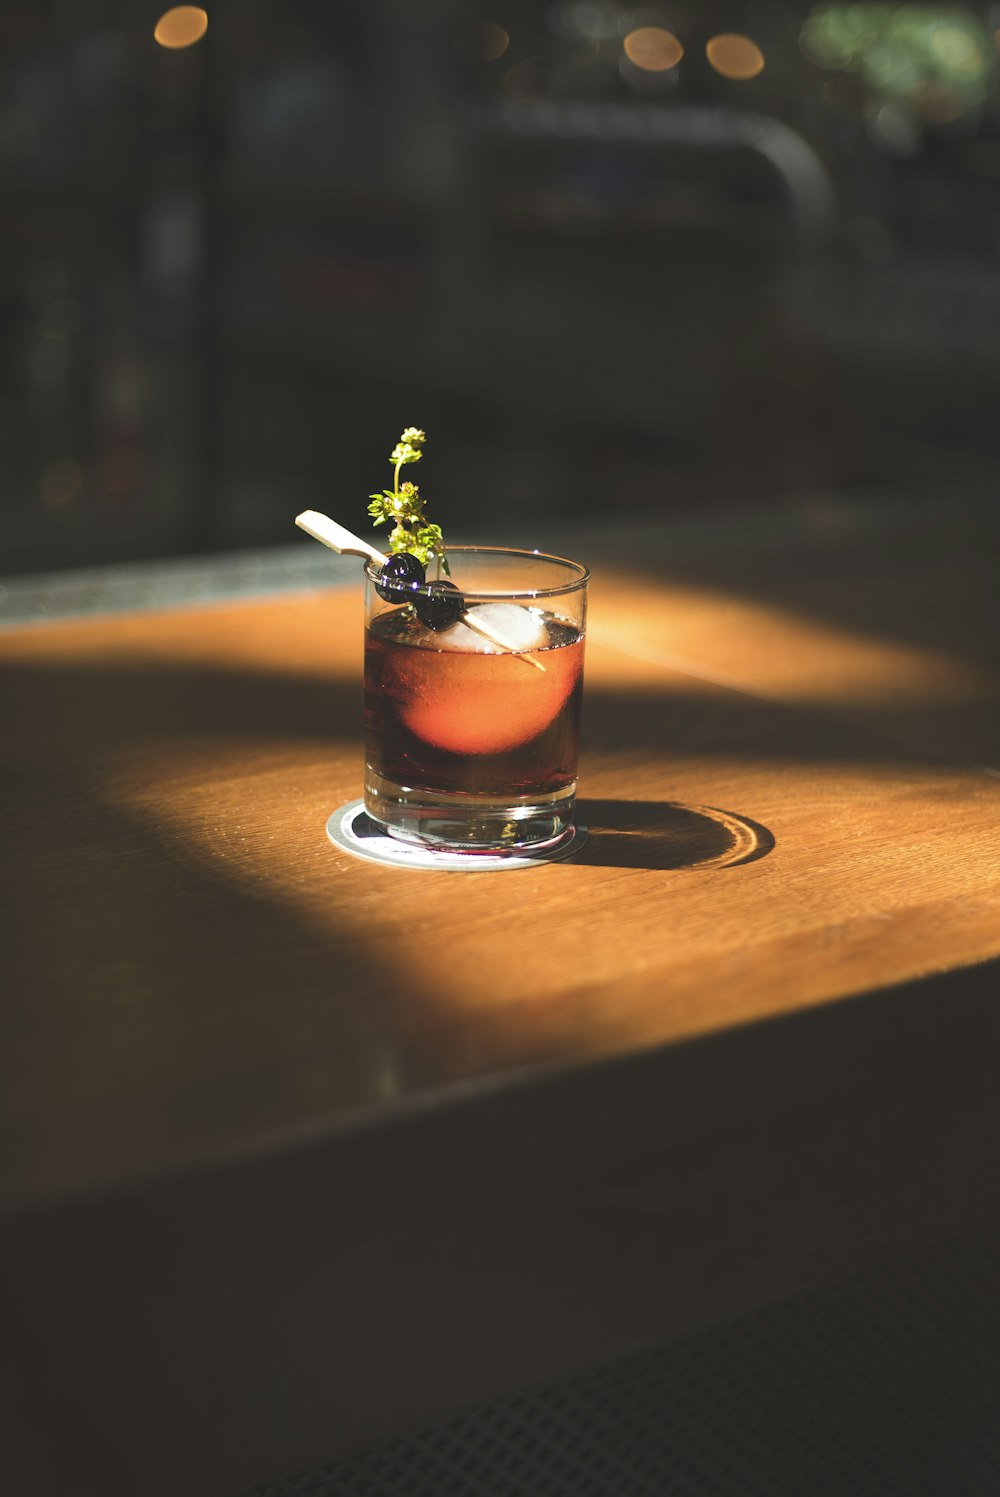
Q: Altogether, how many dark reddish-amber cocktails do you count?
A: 1